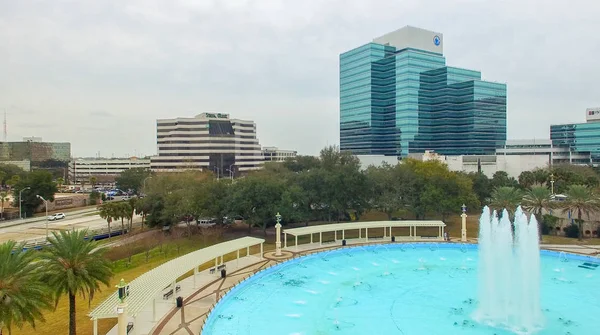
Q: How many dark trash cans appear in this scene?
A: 4